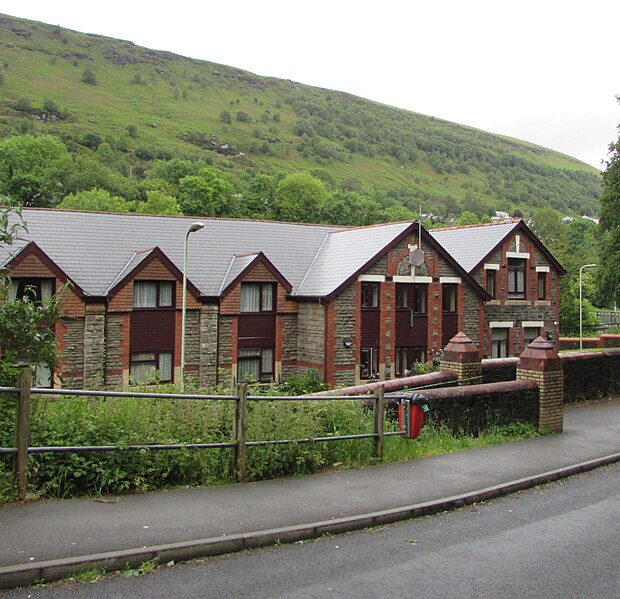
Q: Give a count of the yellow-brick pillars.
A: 2